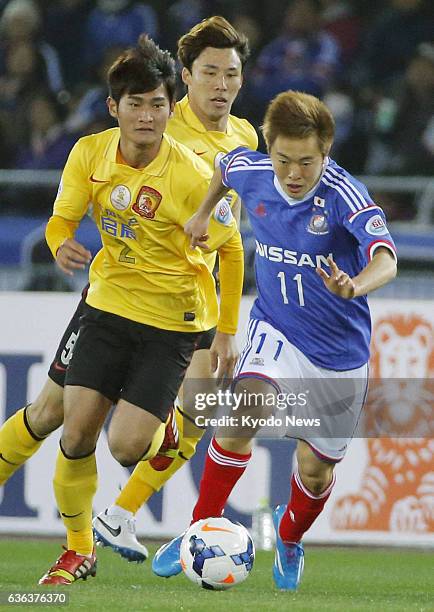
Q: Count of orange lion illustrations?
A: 1